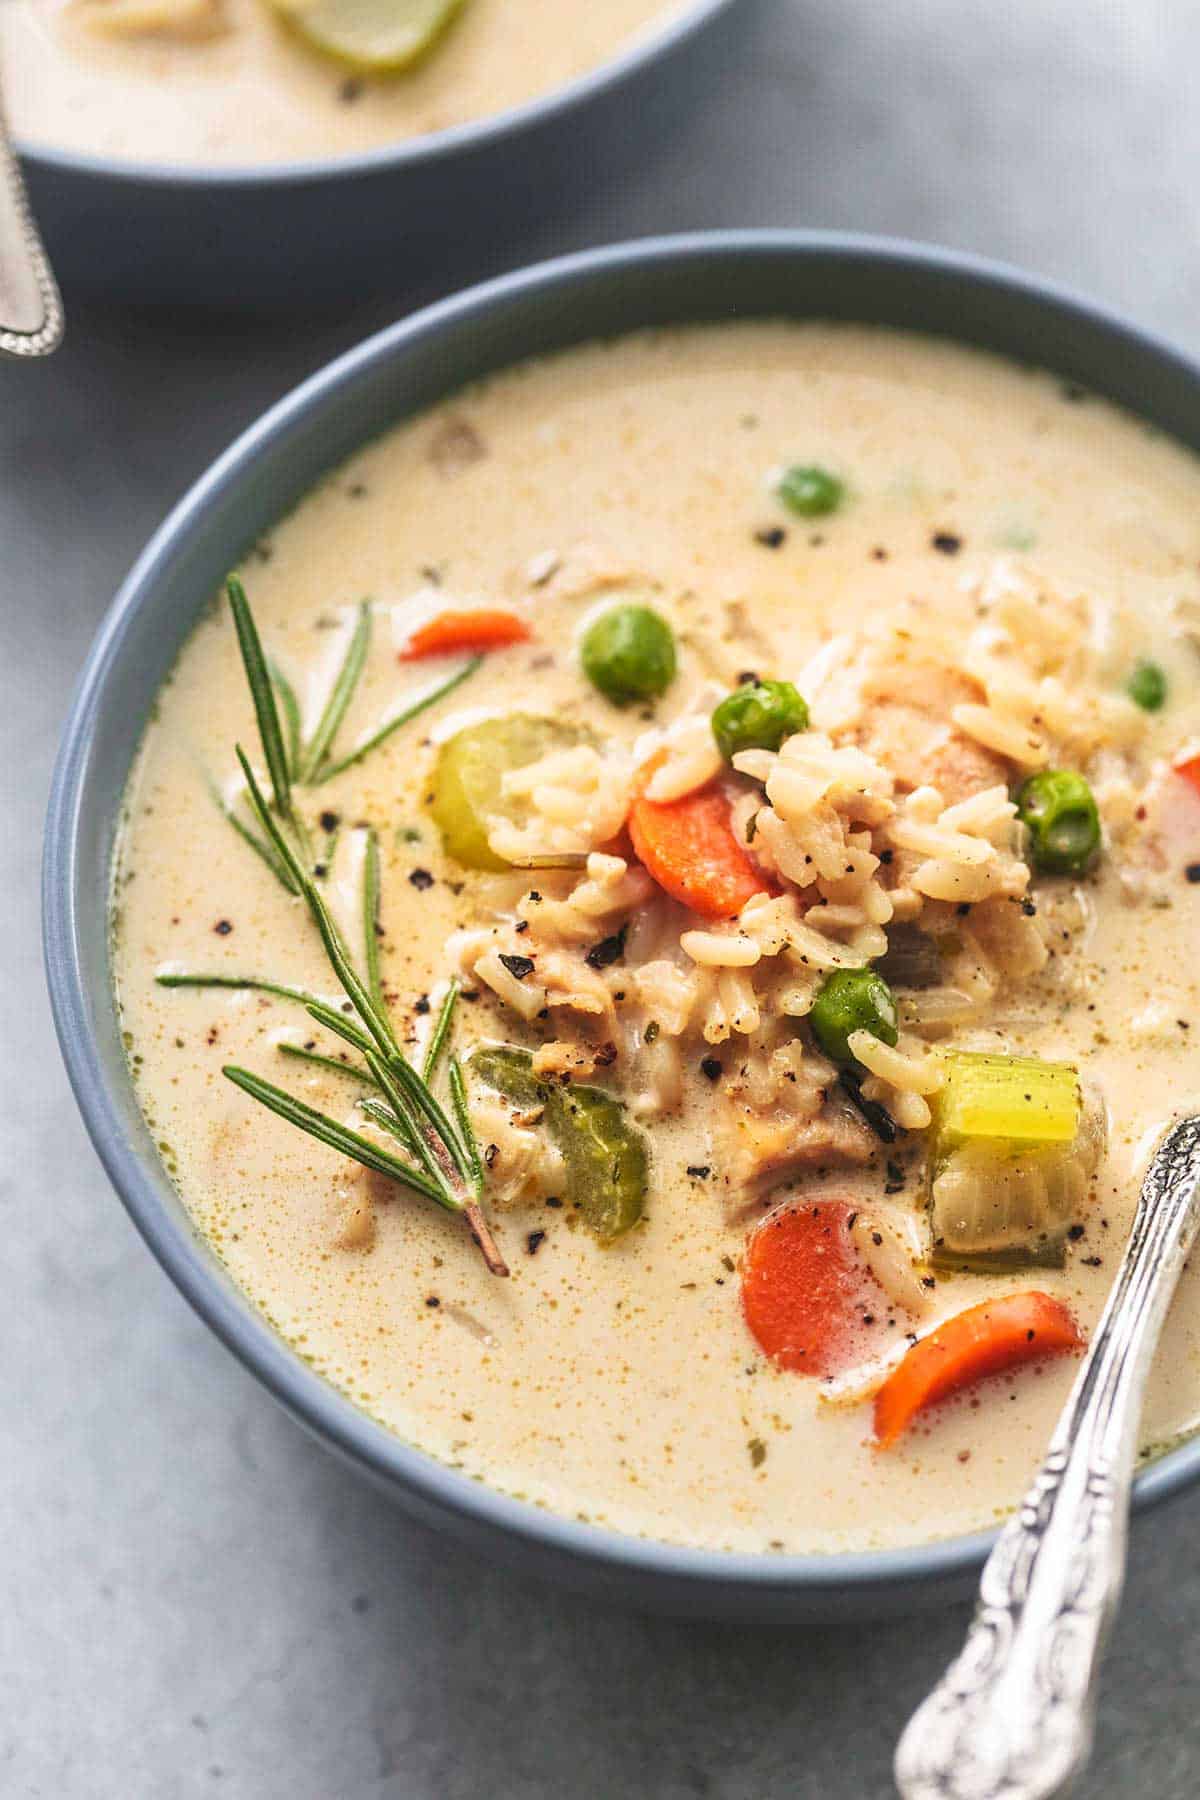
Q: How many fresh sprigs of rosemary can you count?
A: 1